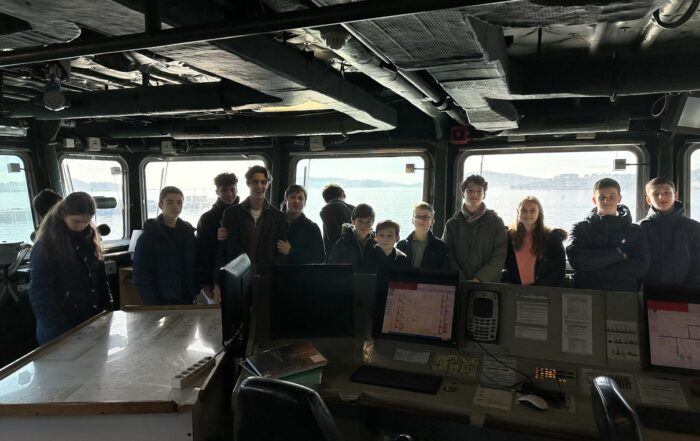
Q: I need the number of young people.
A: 14